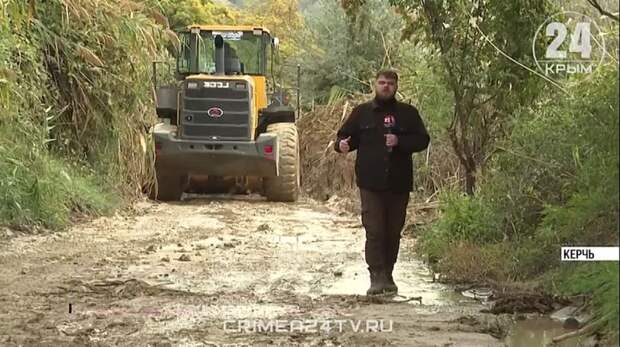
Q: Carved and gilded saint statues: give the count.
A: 0